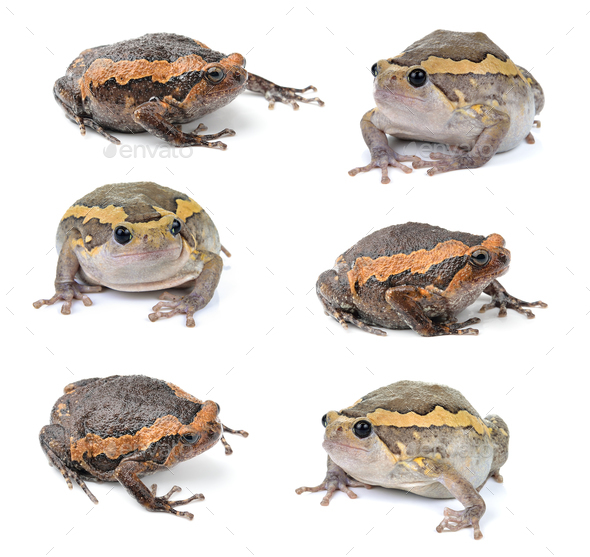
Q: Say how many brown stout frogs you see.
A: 3